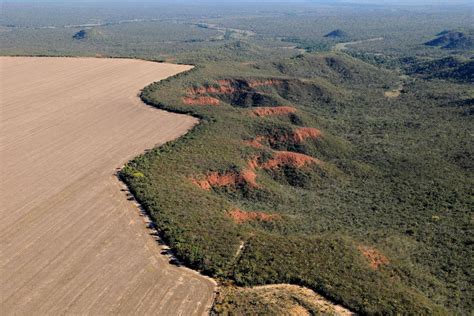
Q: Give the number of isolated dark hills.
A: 3